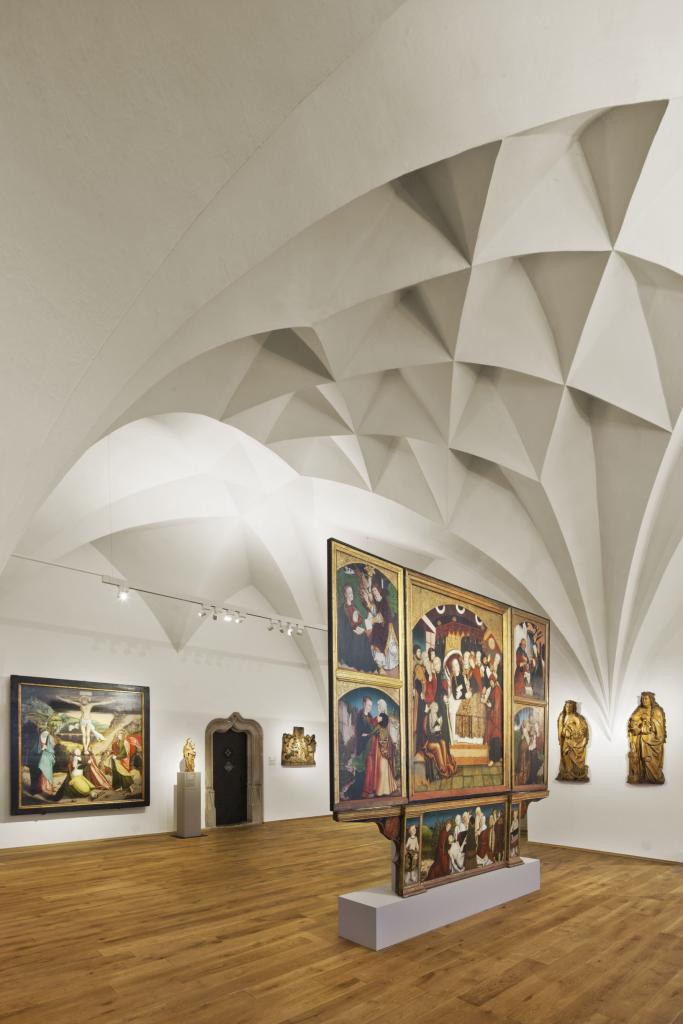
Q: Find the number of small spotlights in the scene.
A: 9